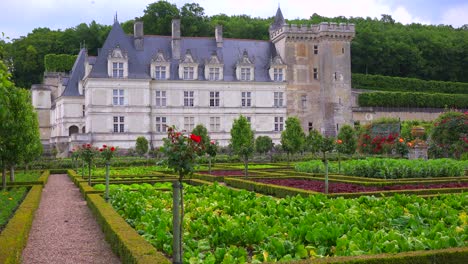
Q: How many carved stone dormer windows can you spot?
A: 6